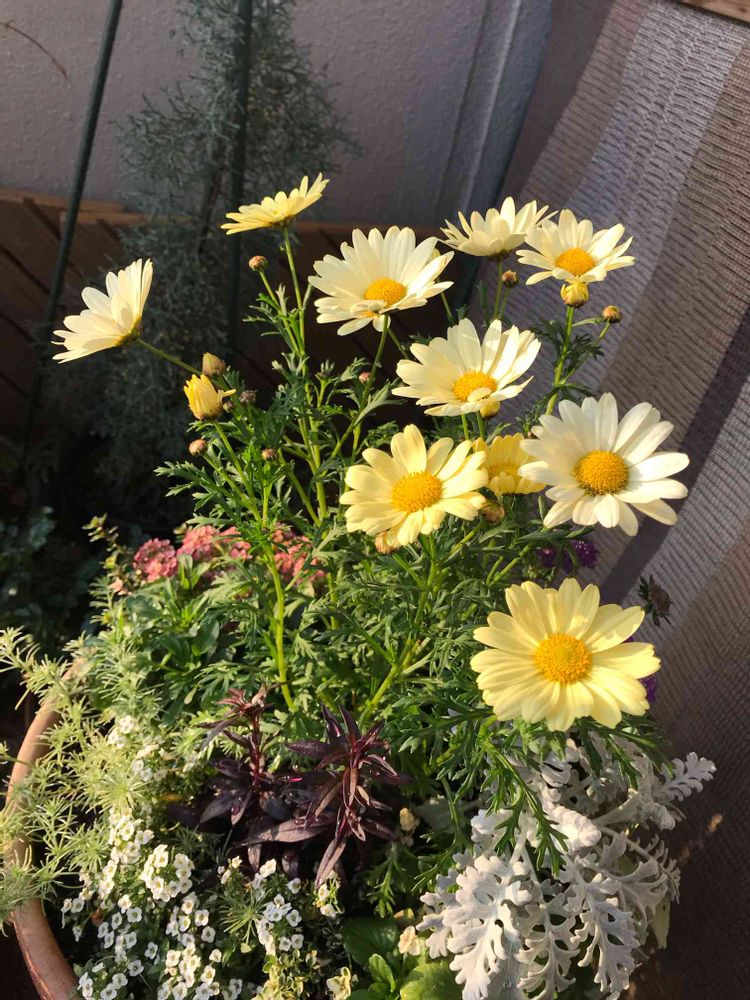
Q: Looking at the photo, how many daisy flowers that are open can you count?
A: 10